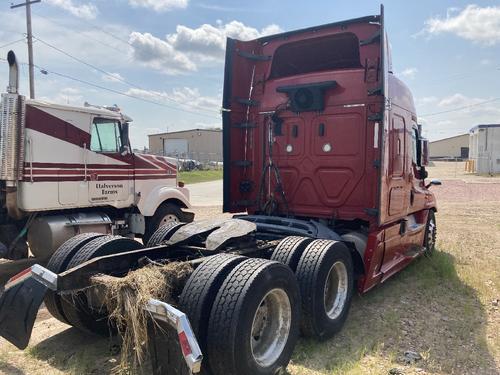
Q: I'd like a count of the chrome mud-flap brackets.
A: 2